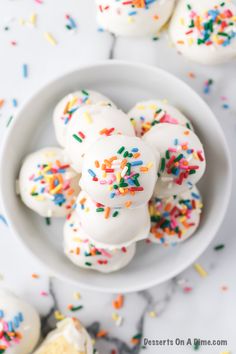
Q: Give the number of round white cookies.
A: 13